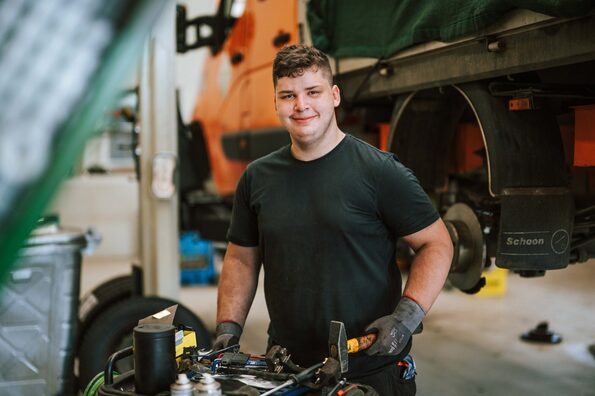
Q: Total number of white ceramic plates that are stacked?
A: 0